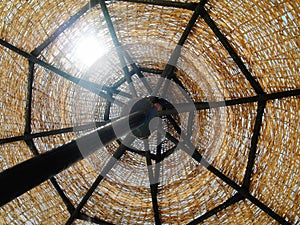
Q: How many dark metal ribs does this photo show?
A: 8